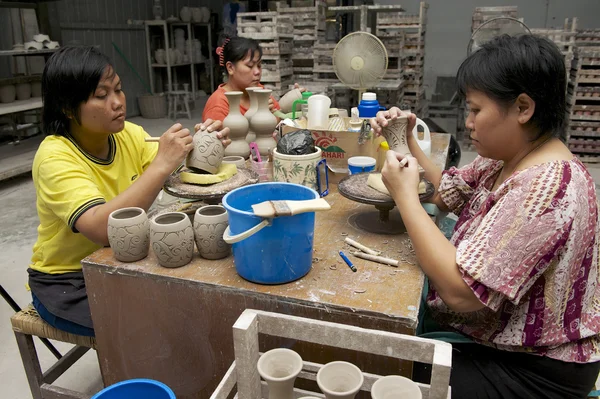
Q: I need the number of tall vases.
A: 3